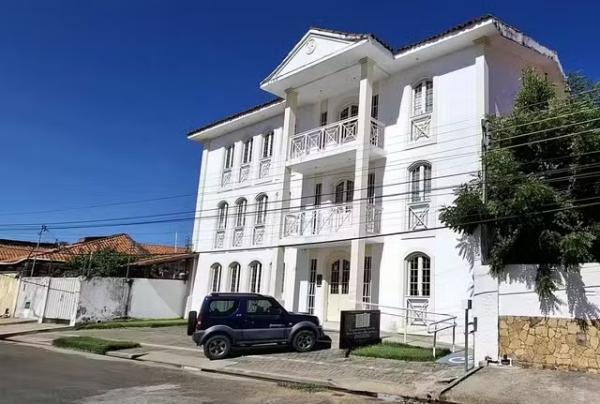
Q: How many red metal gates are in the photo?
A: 0